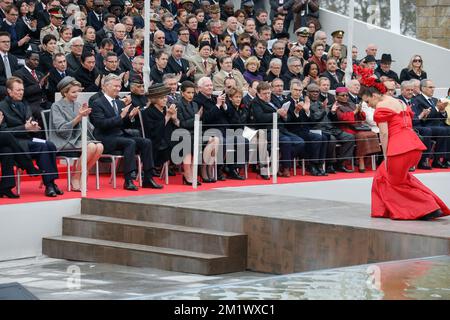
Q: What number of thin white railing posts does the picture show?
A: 3